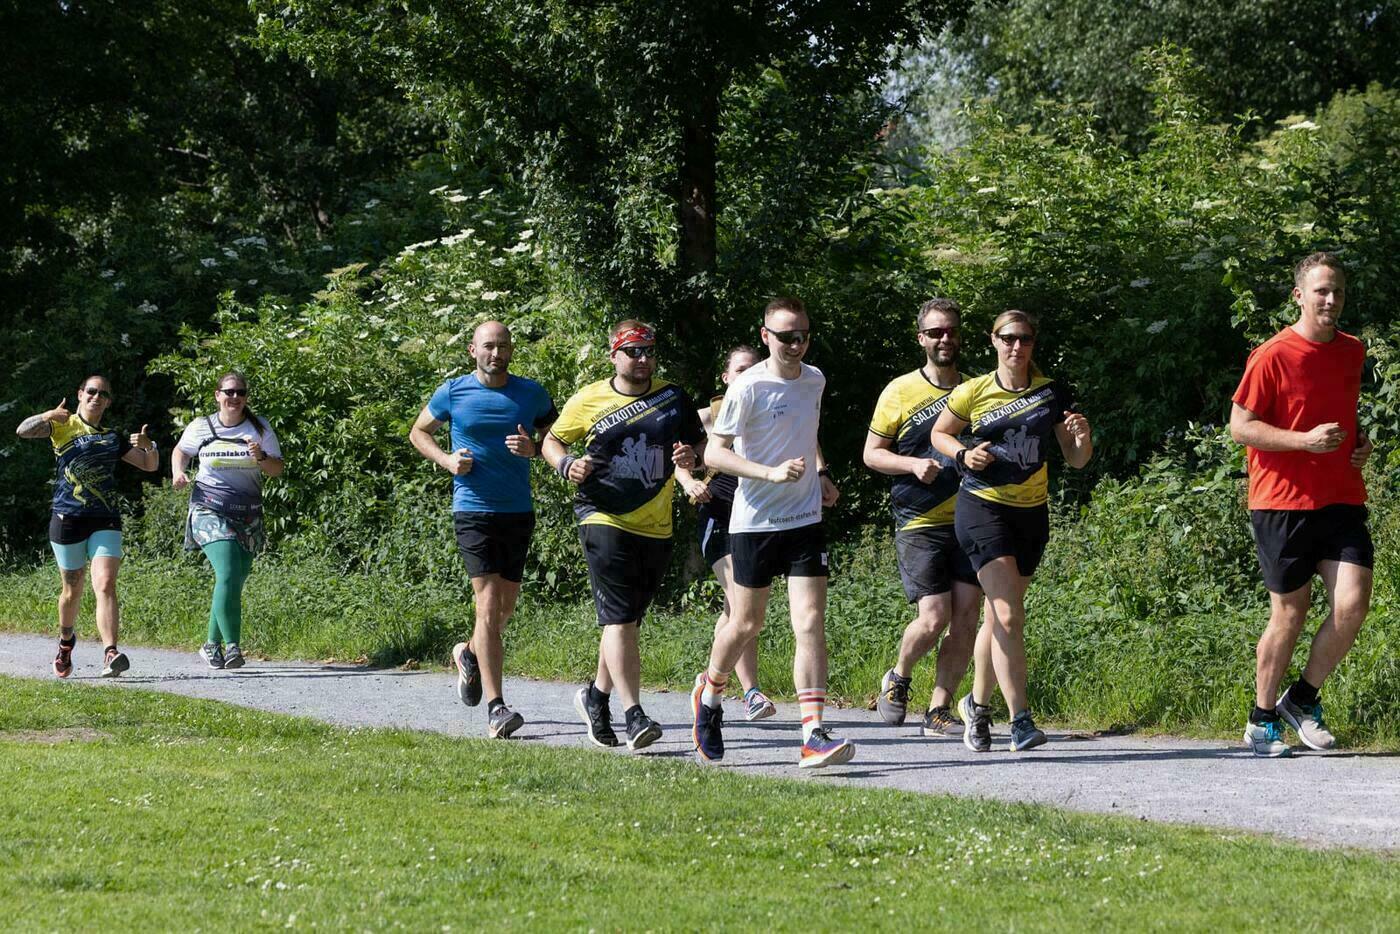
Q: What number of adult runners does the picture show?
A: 9